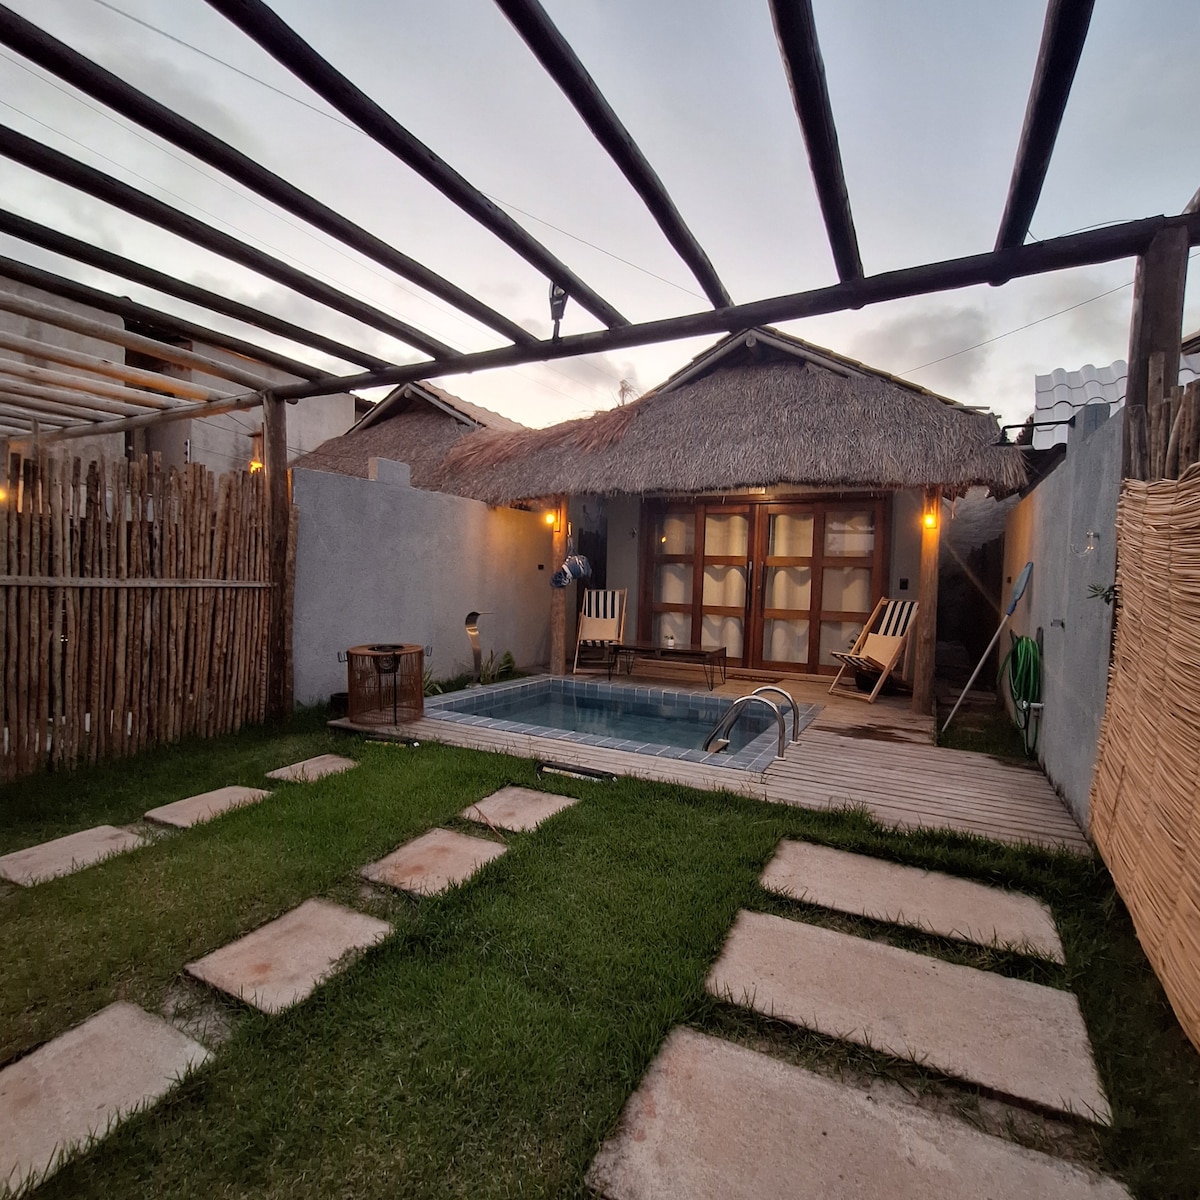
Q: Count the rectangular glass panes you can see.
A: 12